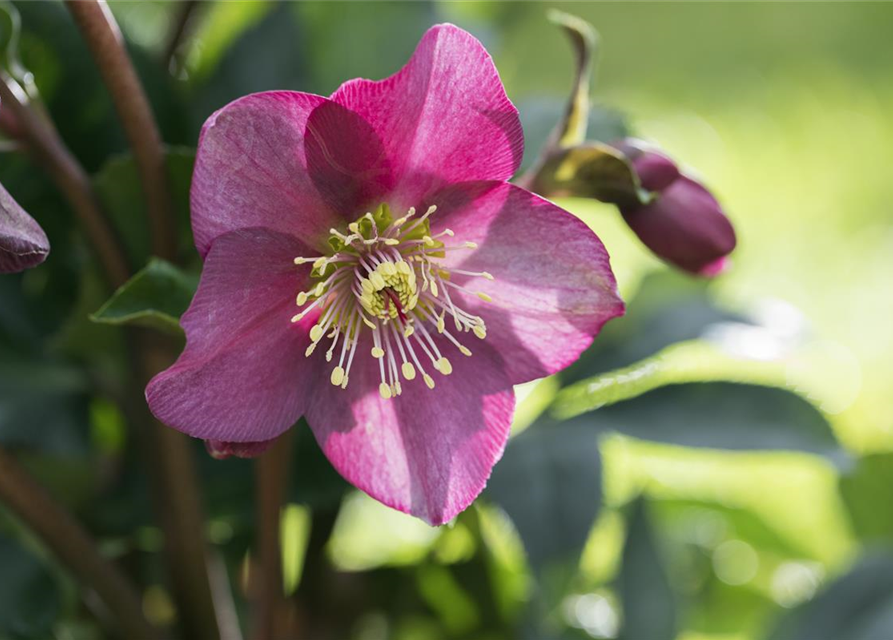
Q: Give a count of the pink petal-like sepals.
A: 5